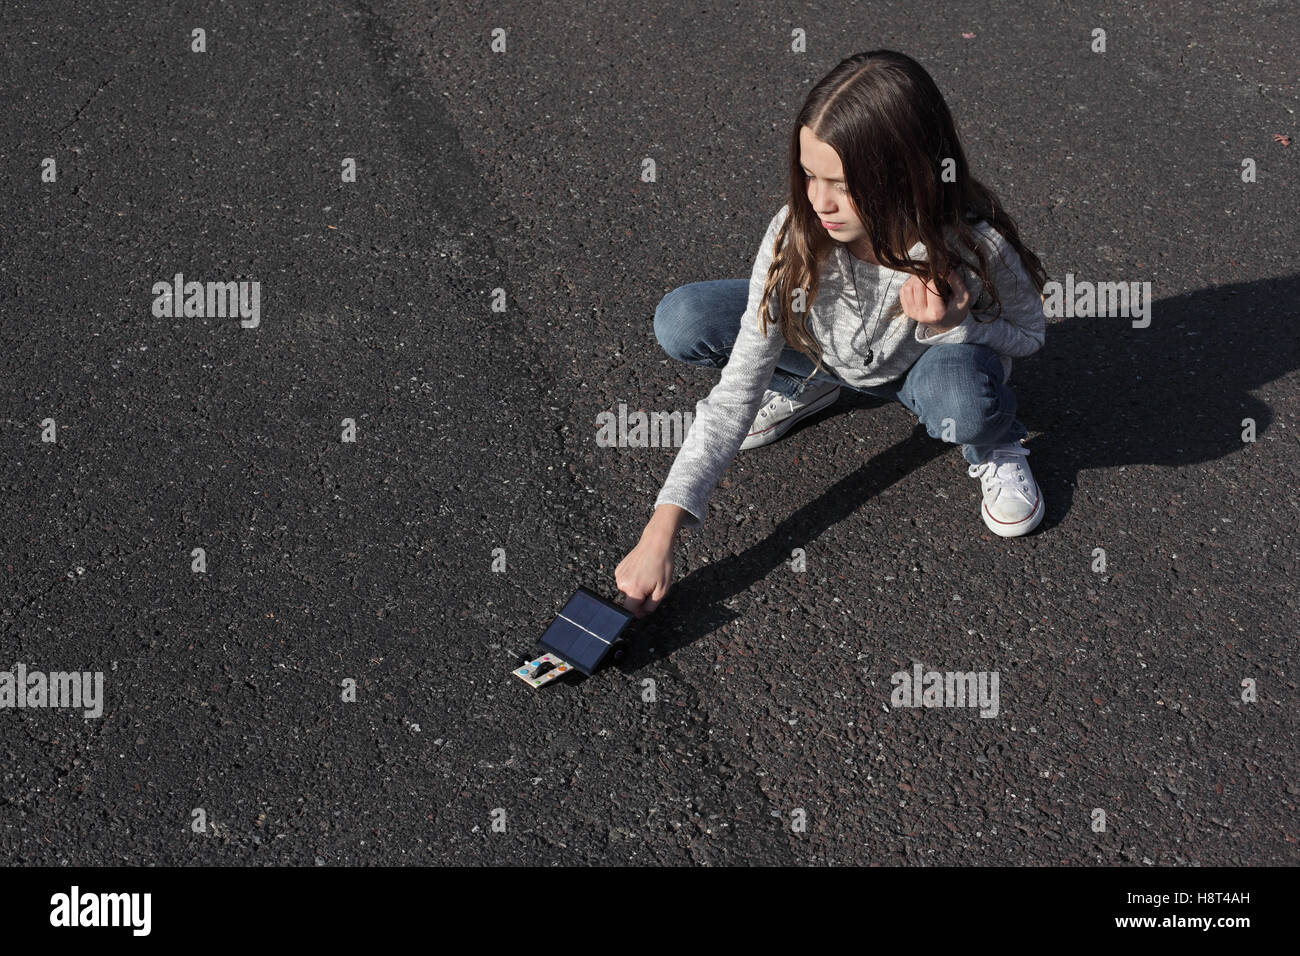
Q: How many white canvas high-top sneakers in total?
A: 2